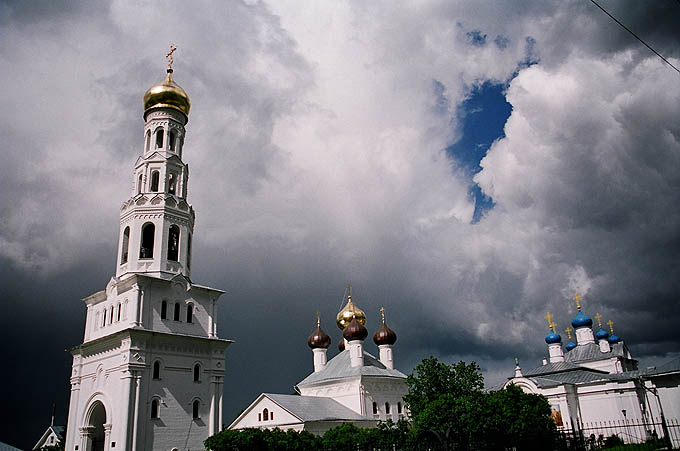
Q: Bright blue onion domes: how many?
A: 5